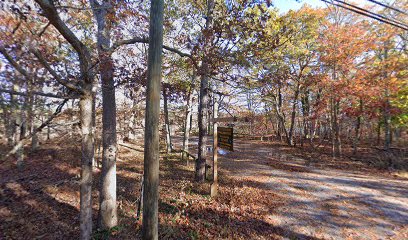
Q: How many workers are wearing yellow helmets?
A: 0